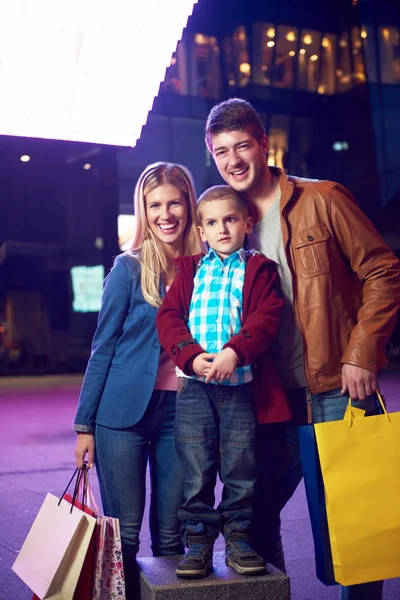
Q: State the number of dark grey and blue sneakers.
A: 2